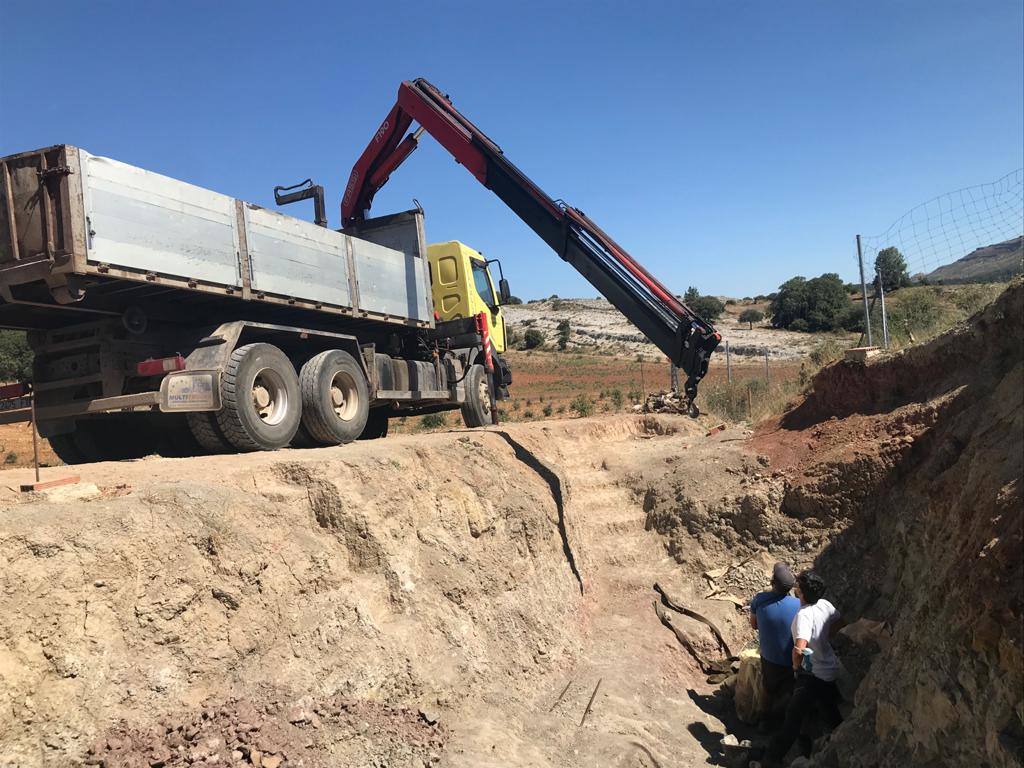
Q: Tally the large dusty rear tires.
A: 2